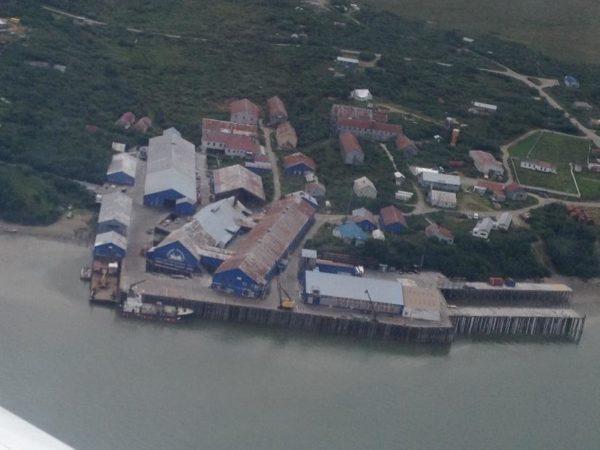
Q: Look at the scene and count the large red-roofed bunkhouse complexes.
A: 2